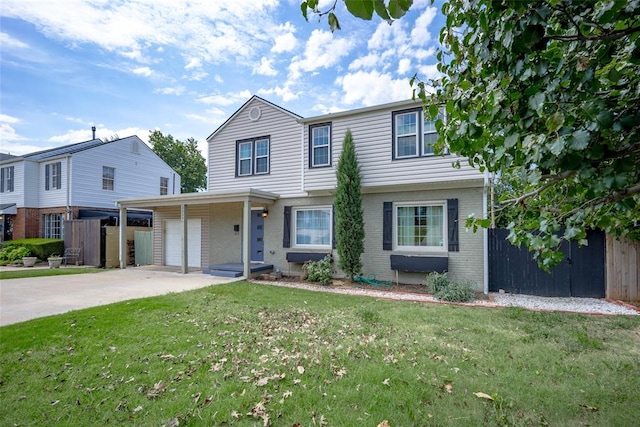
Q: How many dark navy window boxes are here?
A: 2